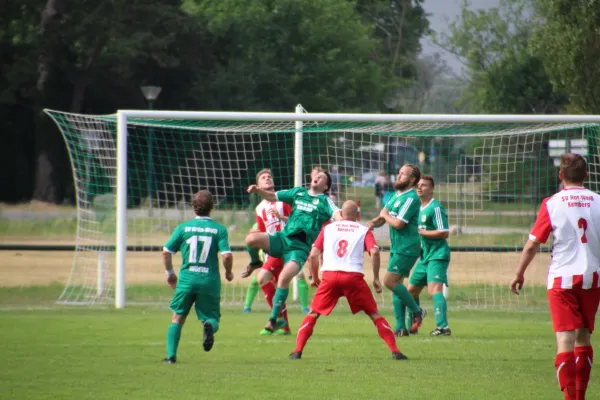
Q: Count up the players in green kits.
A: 4